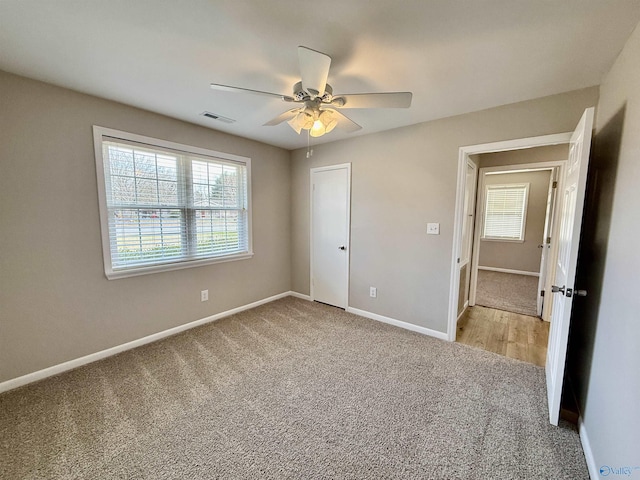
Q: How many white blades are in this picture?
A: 5